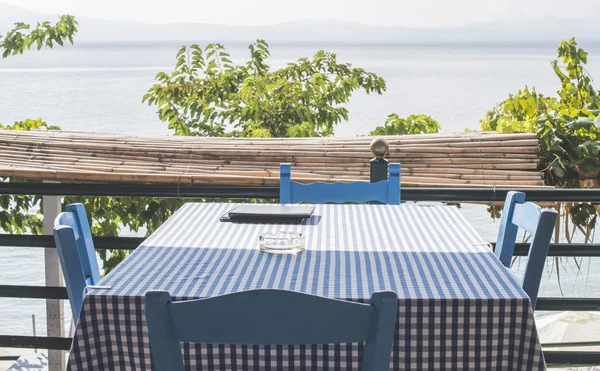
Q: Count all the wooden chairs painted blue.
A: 4